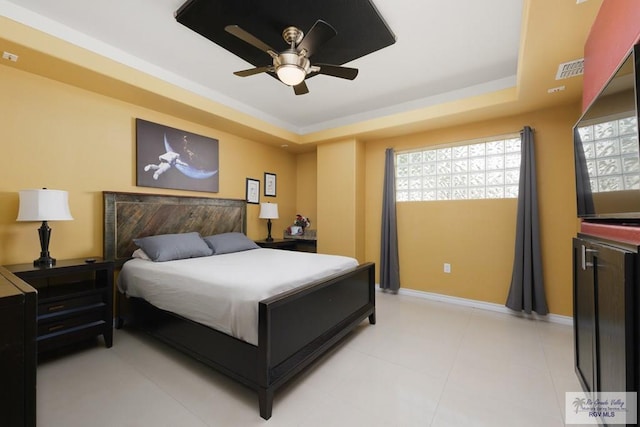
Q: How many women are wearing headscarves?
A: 0